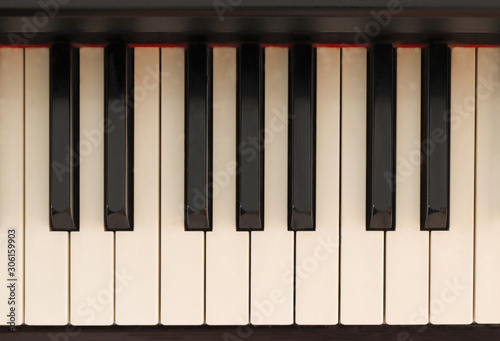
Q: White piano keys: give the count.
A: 12